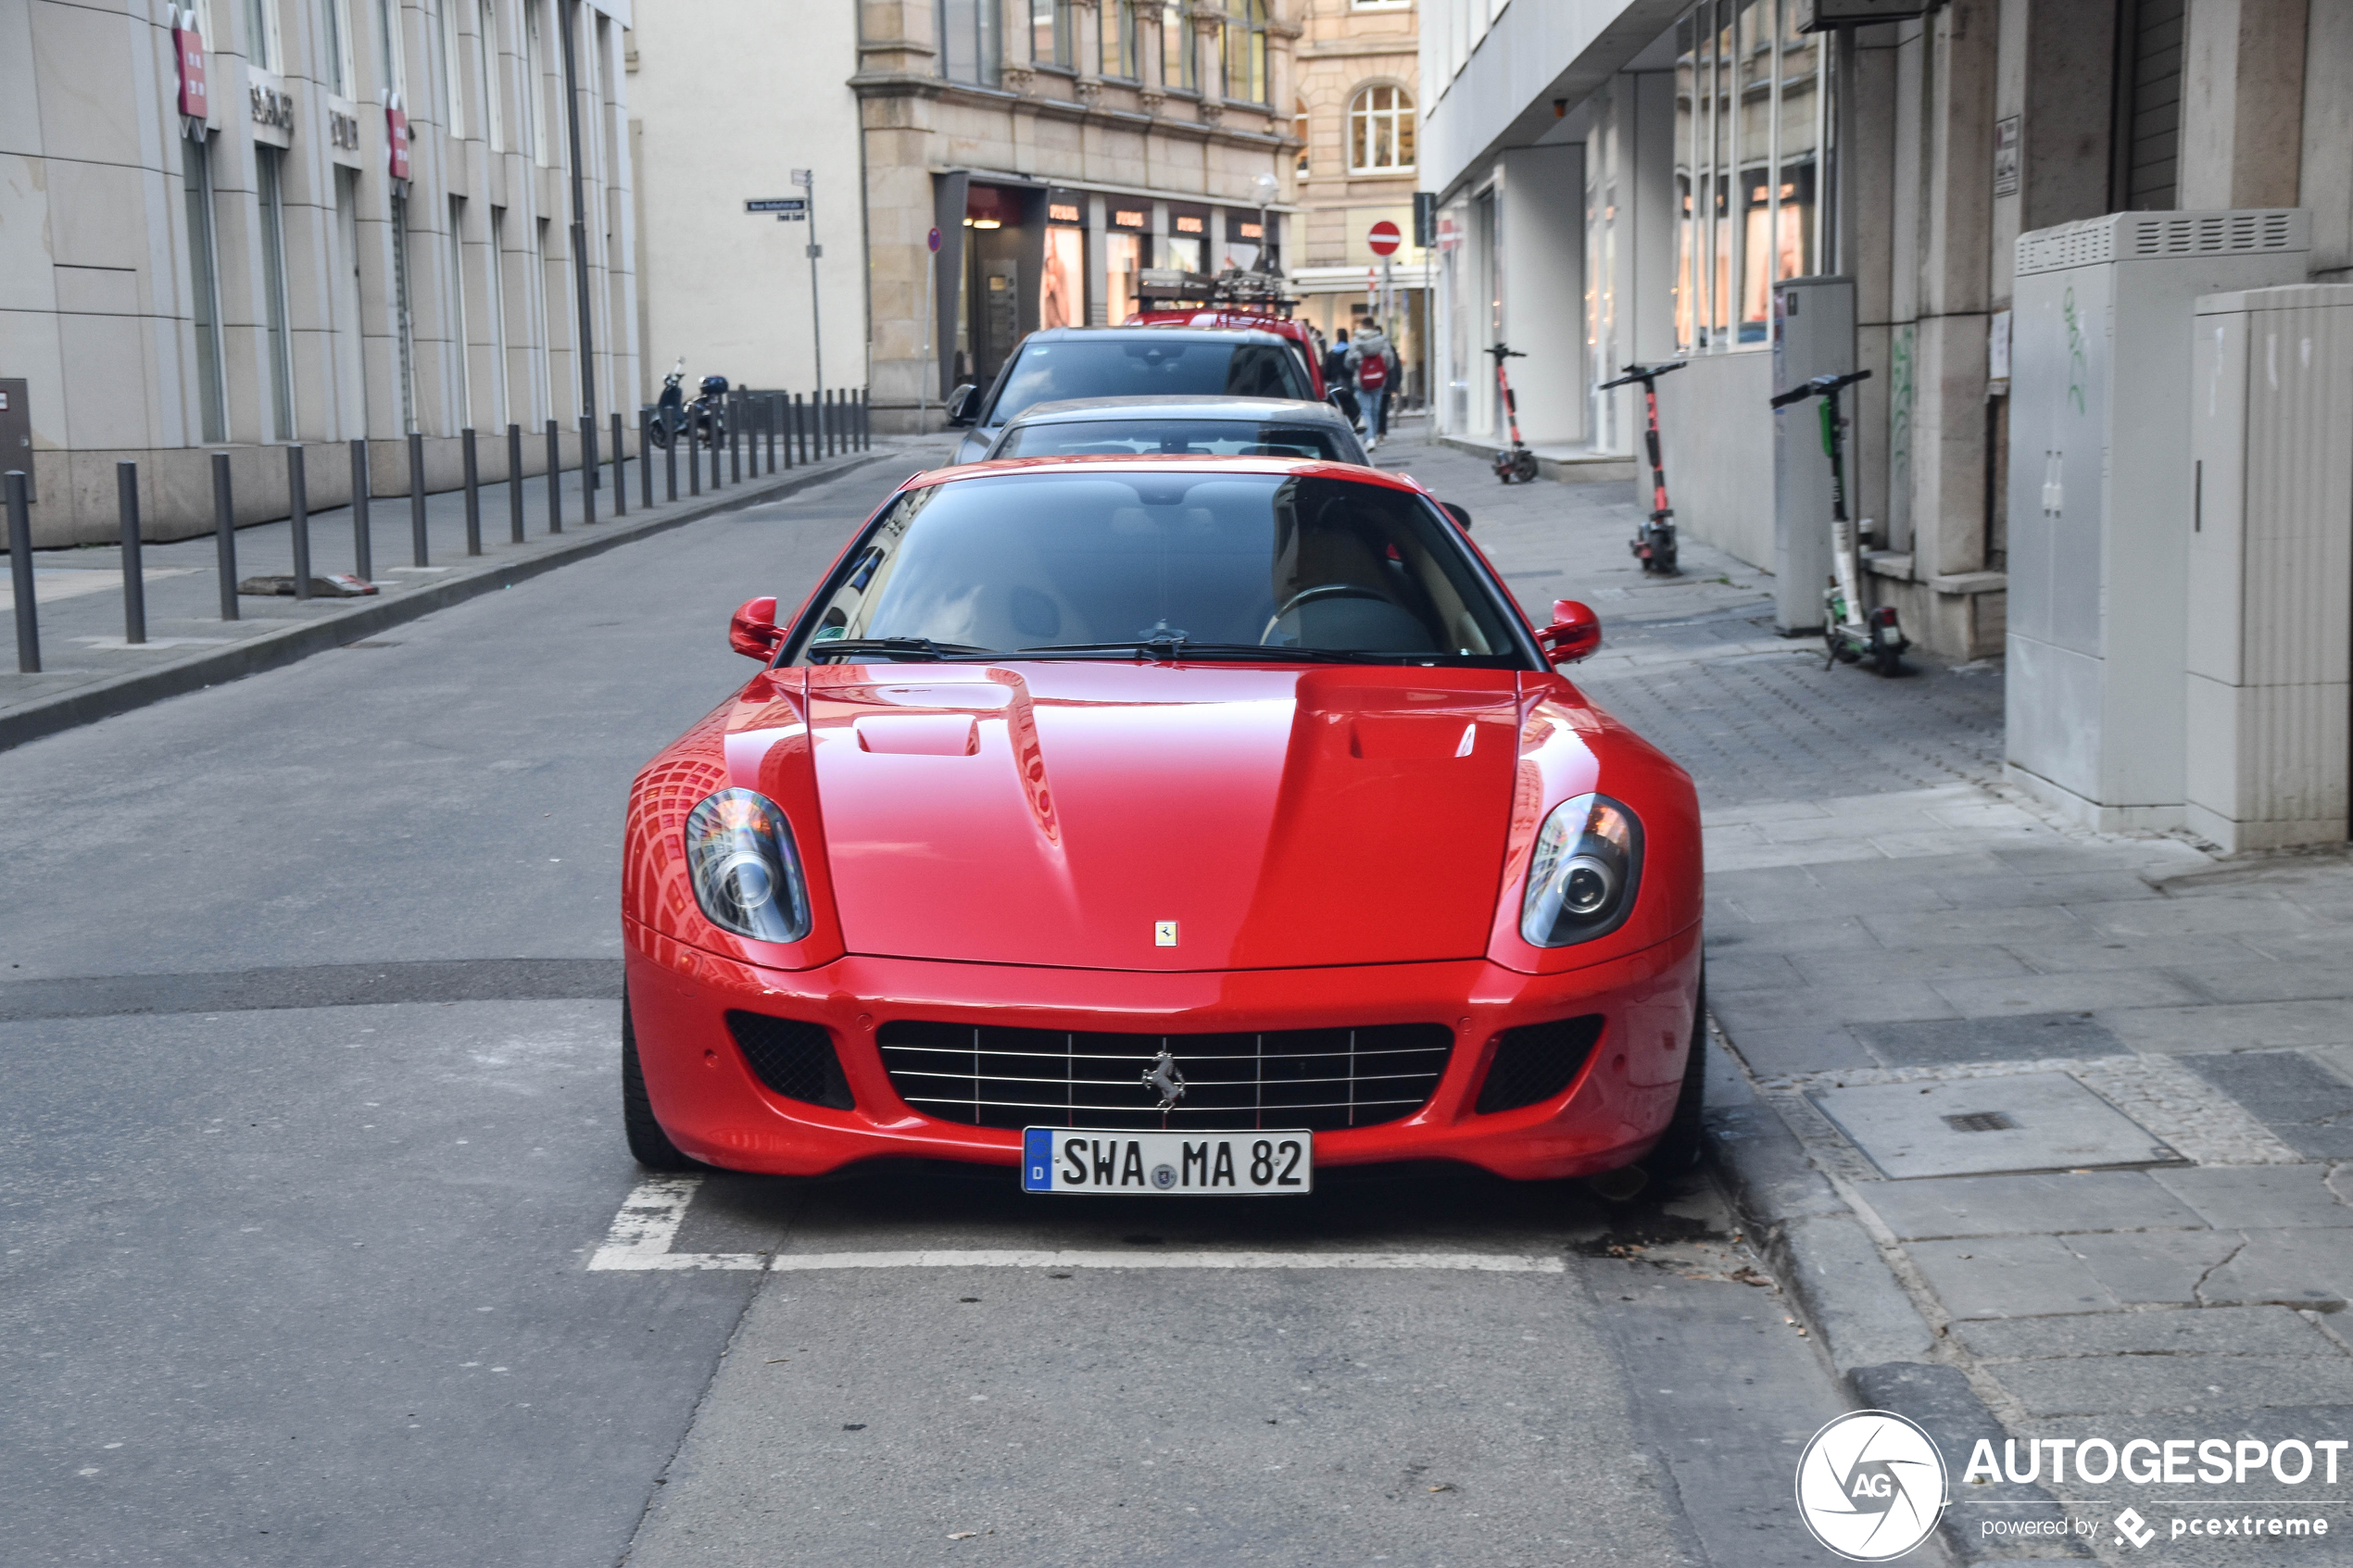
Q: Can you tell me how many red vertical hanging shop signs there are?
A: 2